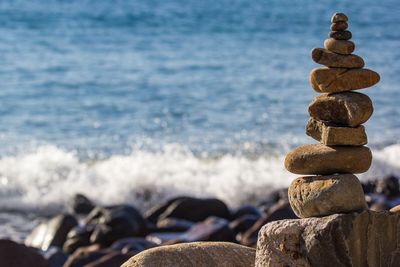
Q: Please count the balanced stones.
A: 10